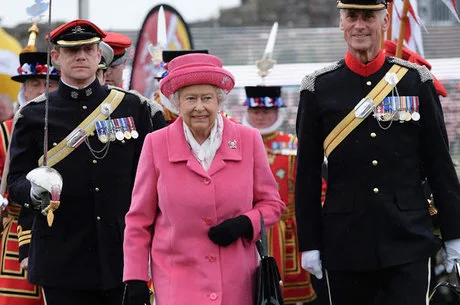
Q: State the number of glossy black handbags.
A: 1